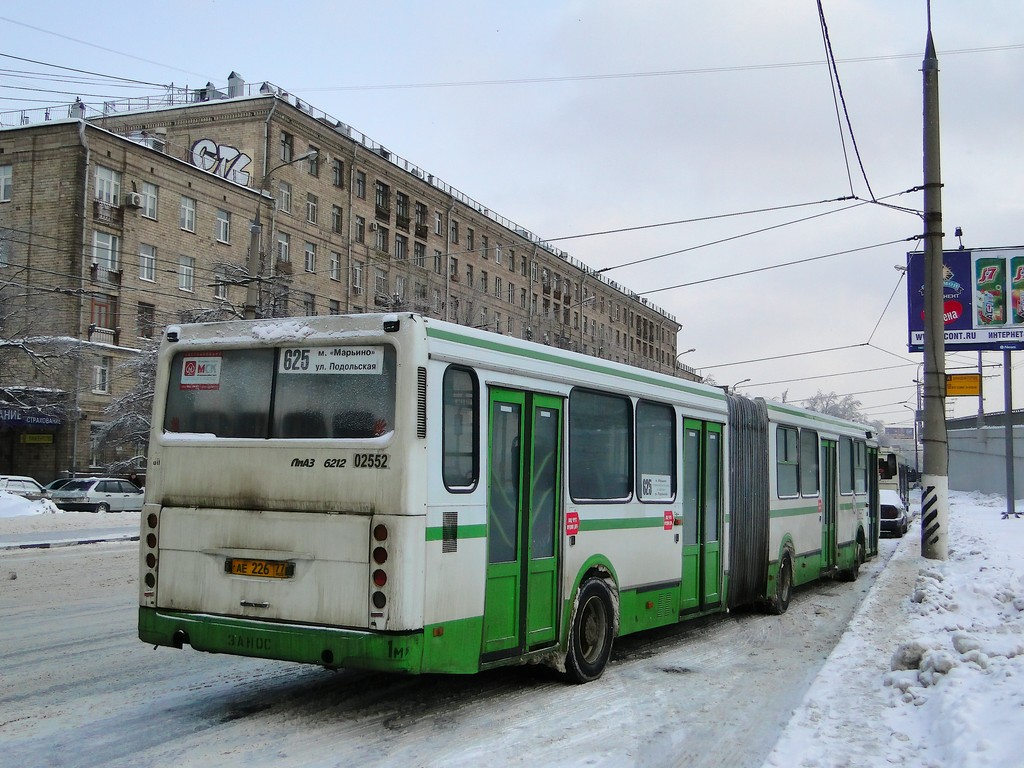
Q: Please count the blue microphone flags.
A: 0